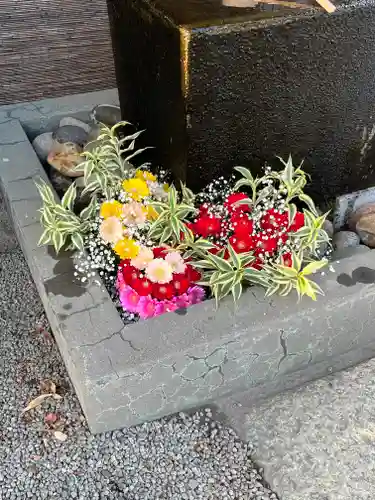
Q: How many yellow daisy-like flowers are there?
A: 5